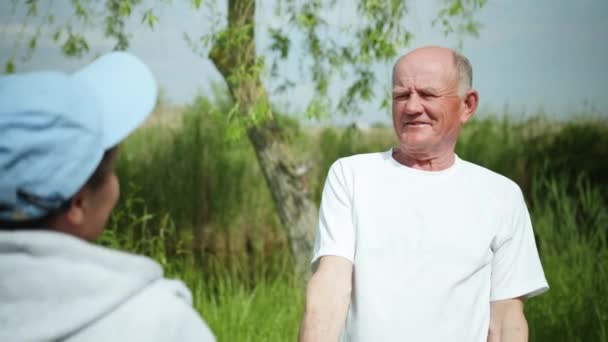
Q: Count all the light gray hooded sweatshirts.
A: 1